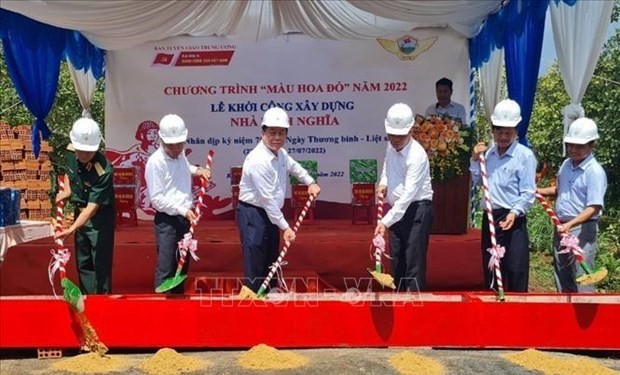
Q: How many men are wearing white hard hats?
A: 6